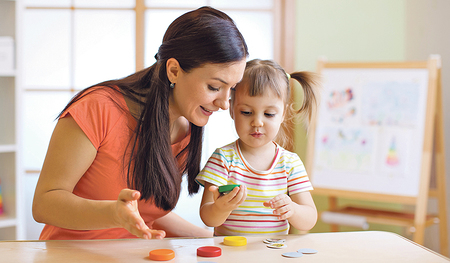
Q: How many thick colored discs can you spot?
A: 4